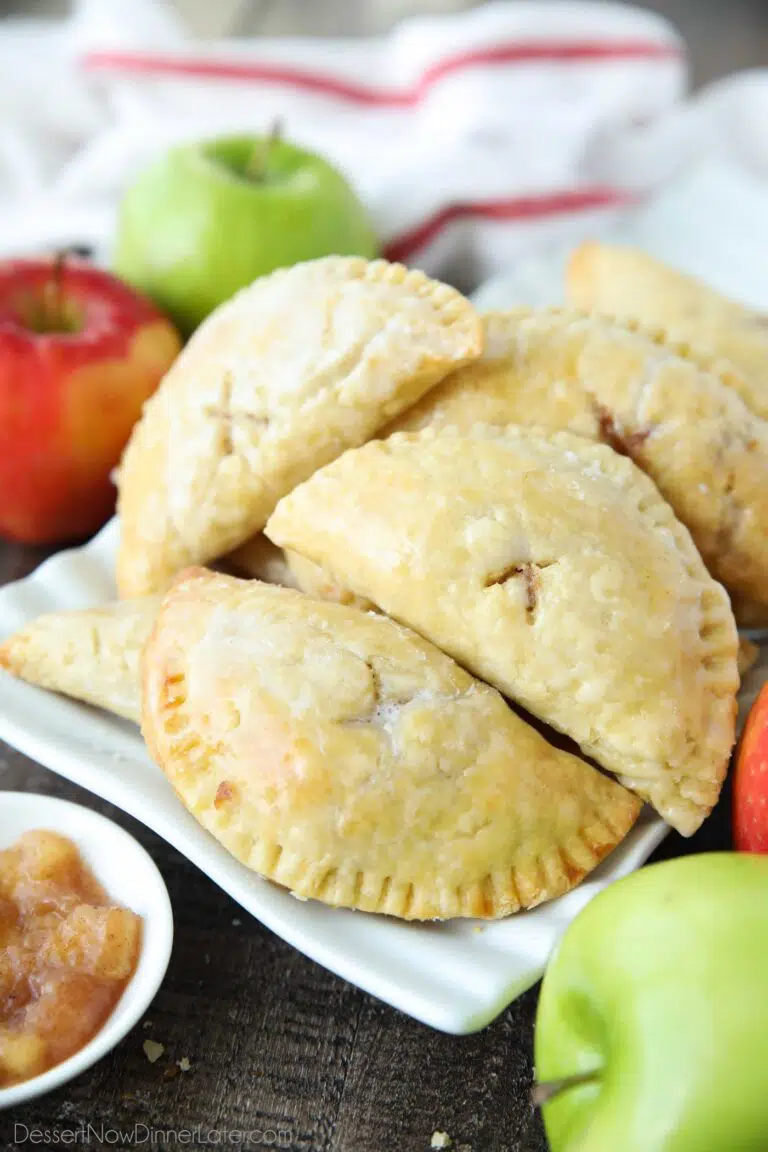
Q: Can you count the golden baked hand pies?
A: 6